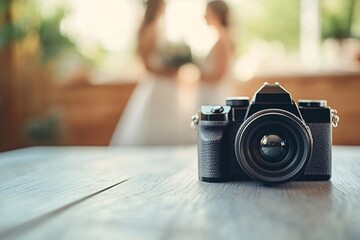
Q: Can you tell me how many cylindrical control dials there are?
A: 2